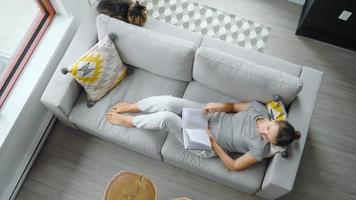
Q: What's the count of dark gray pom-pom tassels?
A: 6